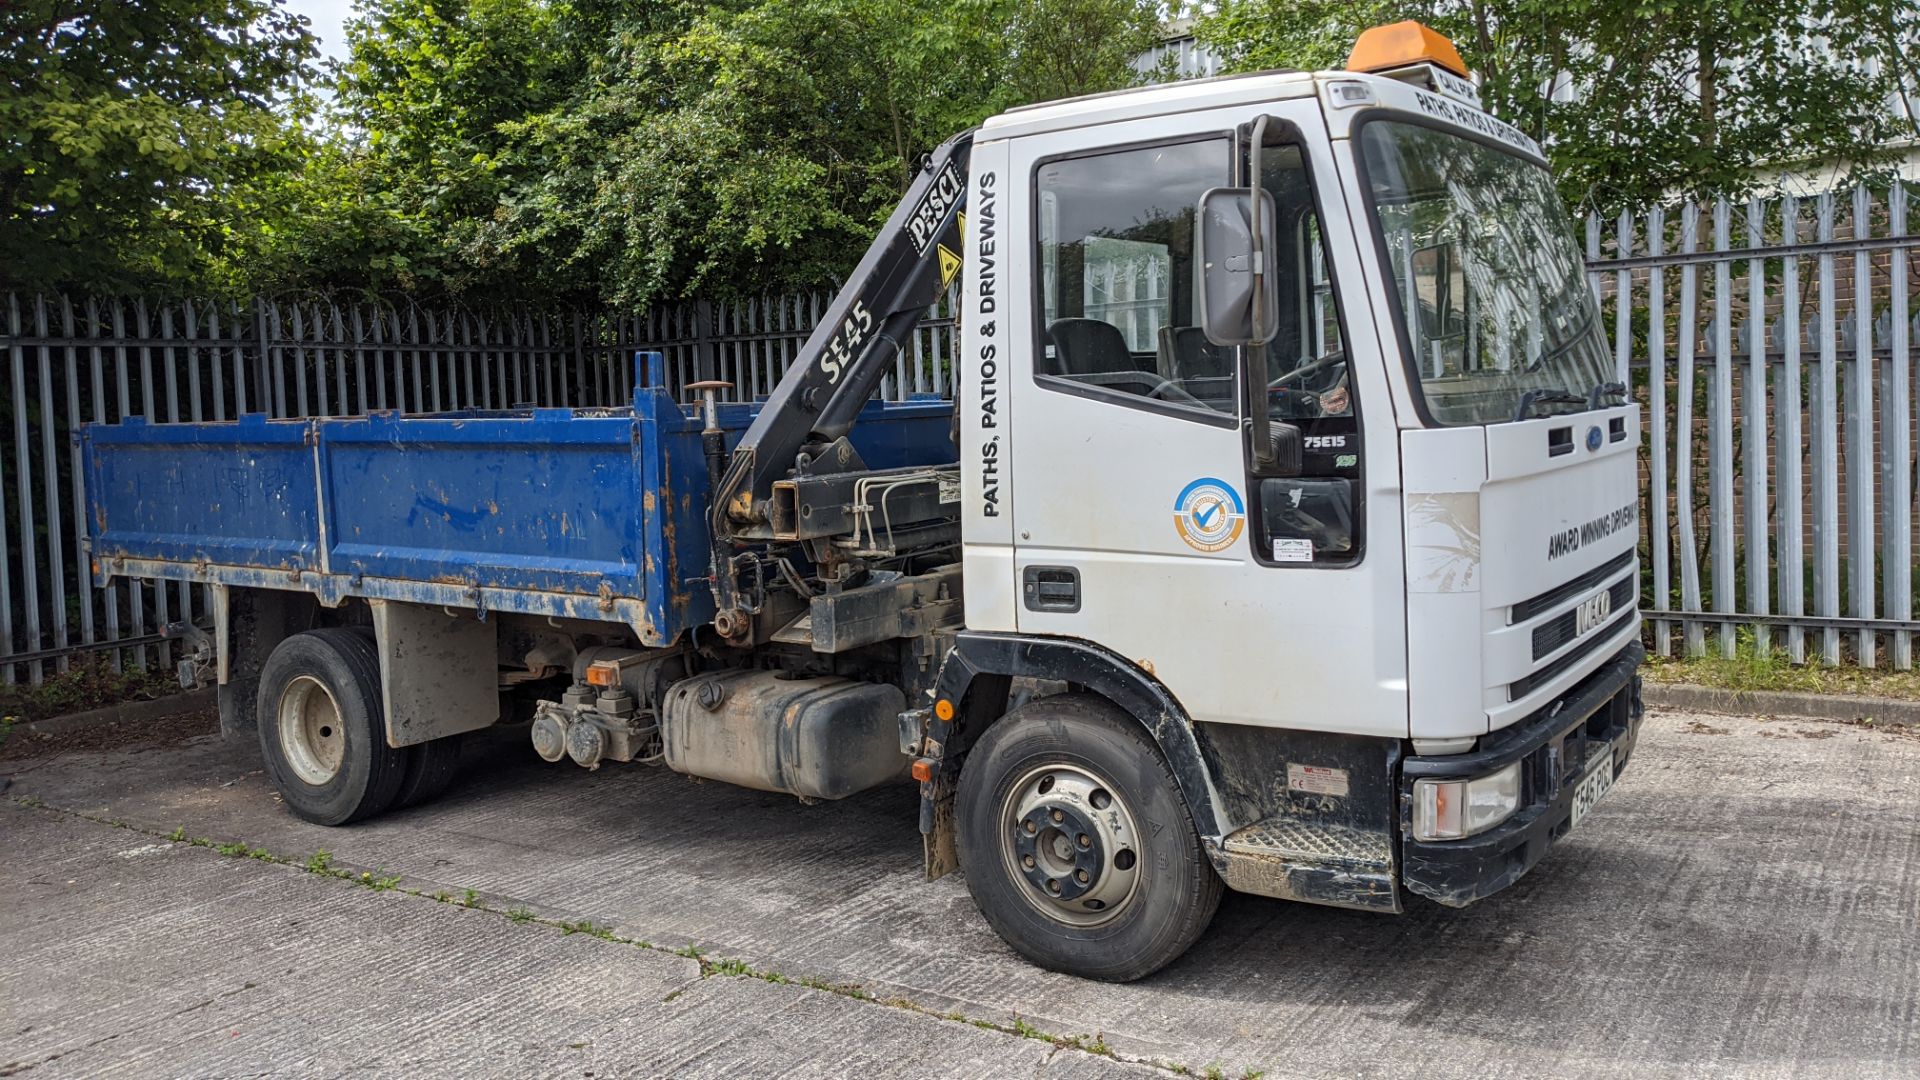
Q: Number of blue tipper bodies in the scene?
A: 1